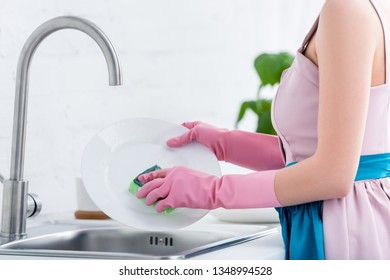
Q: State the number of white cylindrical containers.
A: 1